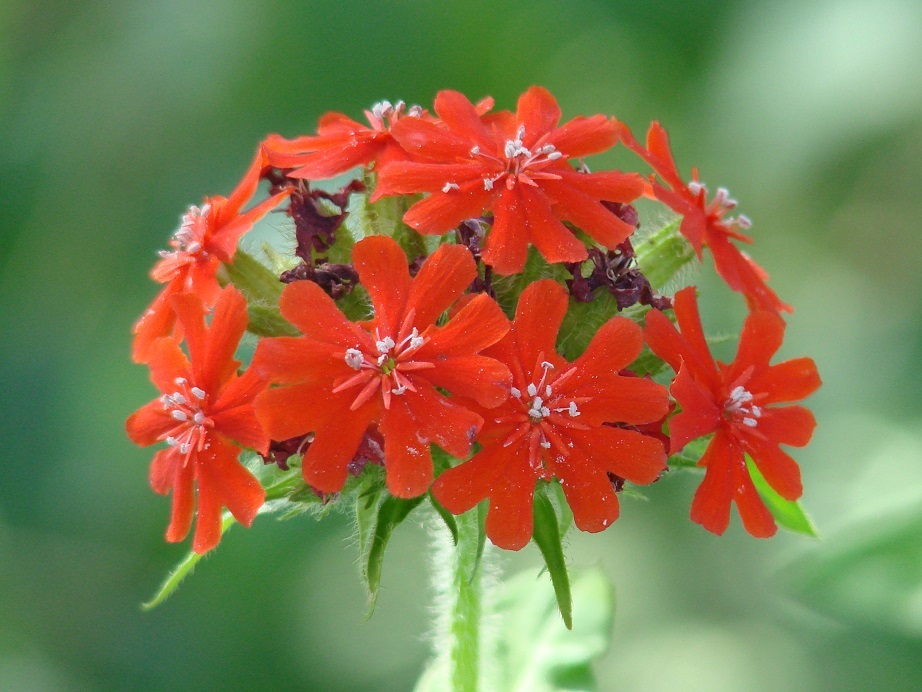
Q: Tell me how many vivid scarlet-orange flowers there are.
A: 8